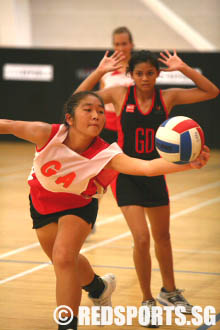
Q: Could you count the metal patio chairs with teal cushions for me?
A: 0